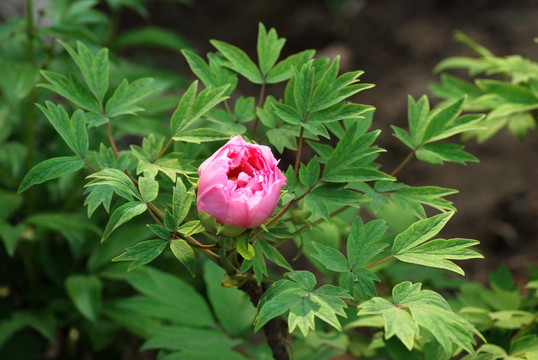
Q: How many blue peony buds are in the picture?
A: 0